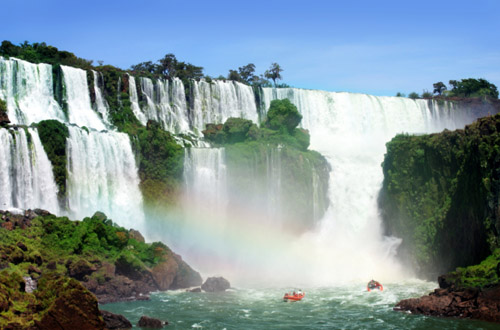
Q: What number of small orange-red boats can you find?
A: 2